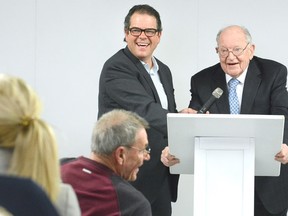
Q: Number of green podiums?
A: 0